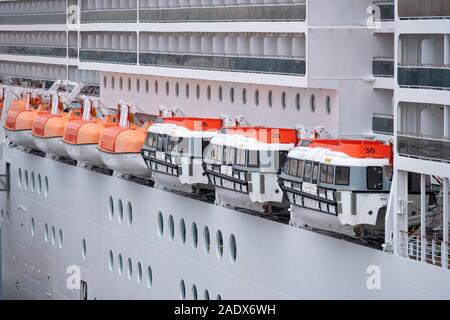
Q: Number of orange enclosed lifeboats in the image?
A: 4